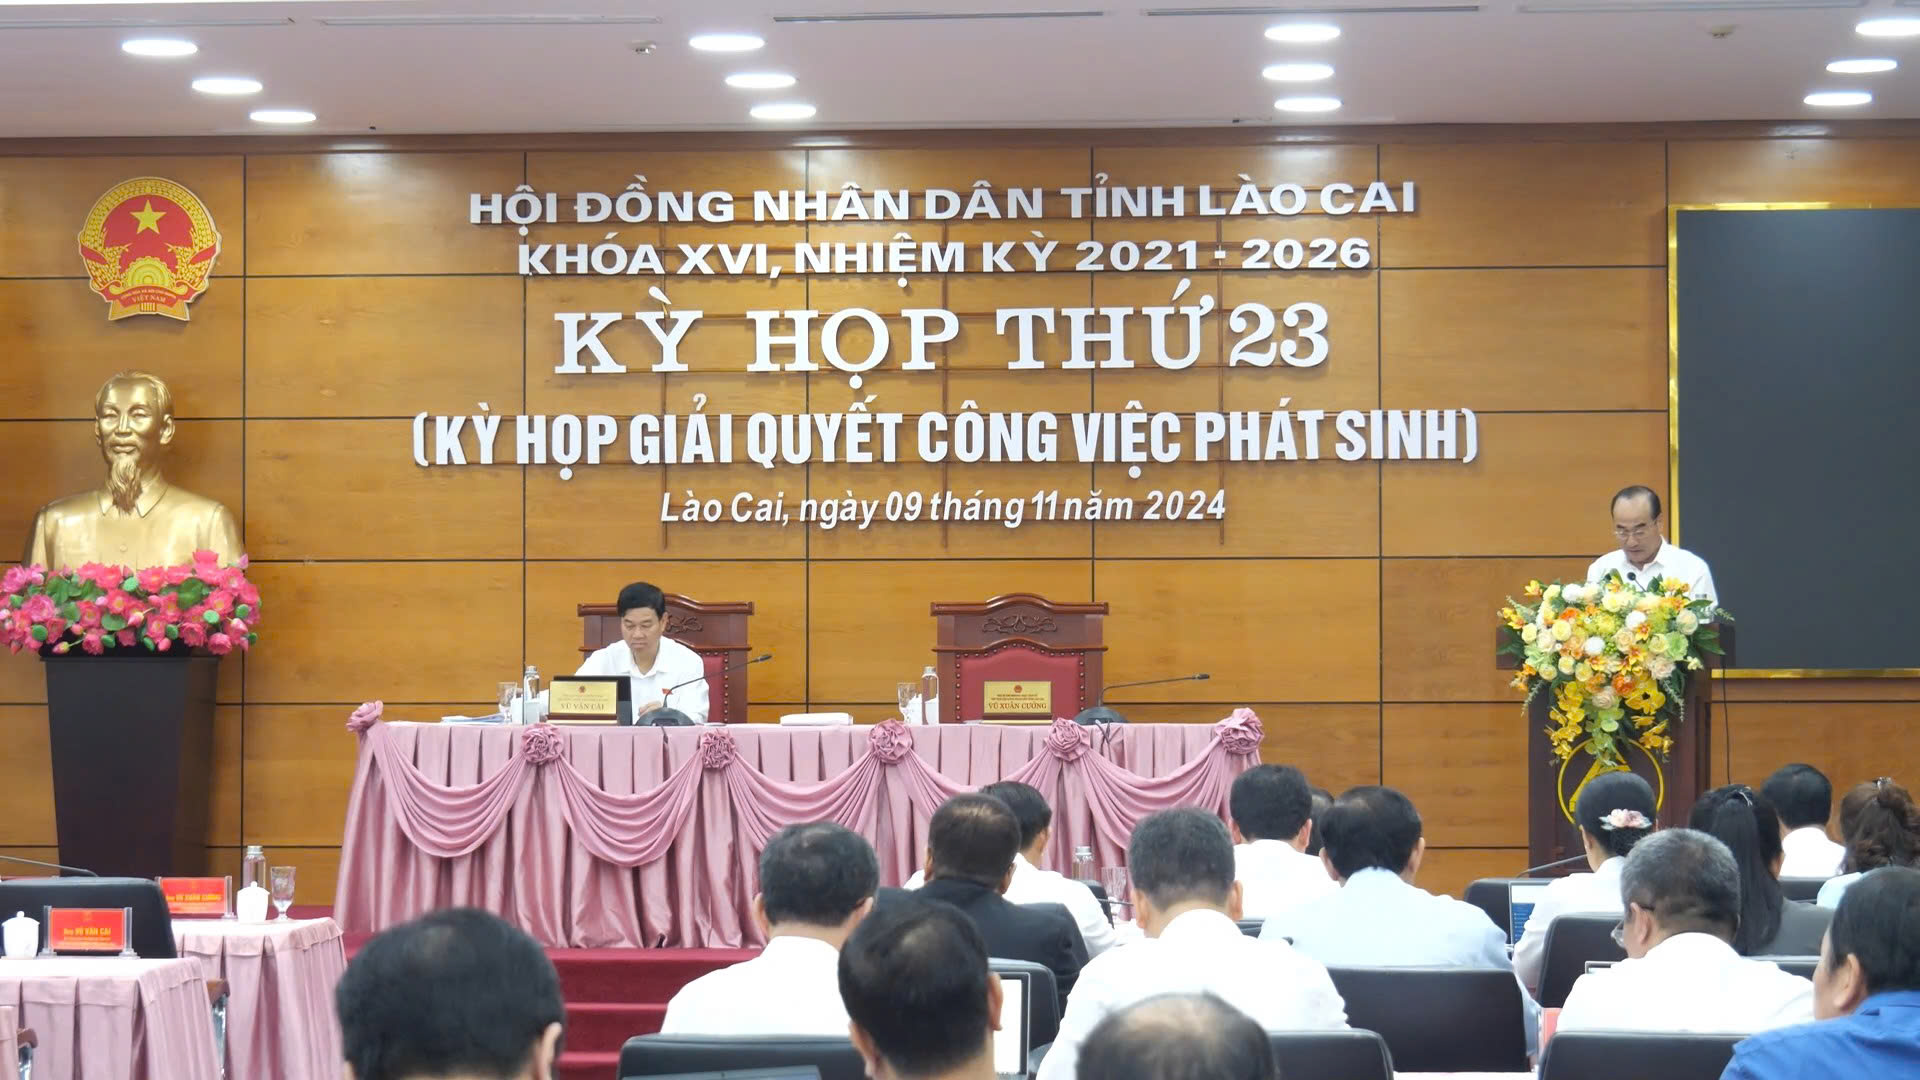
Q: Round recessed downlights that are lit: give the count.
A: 12